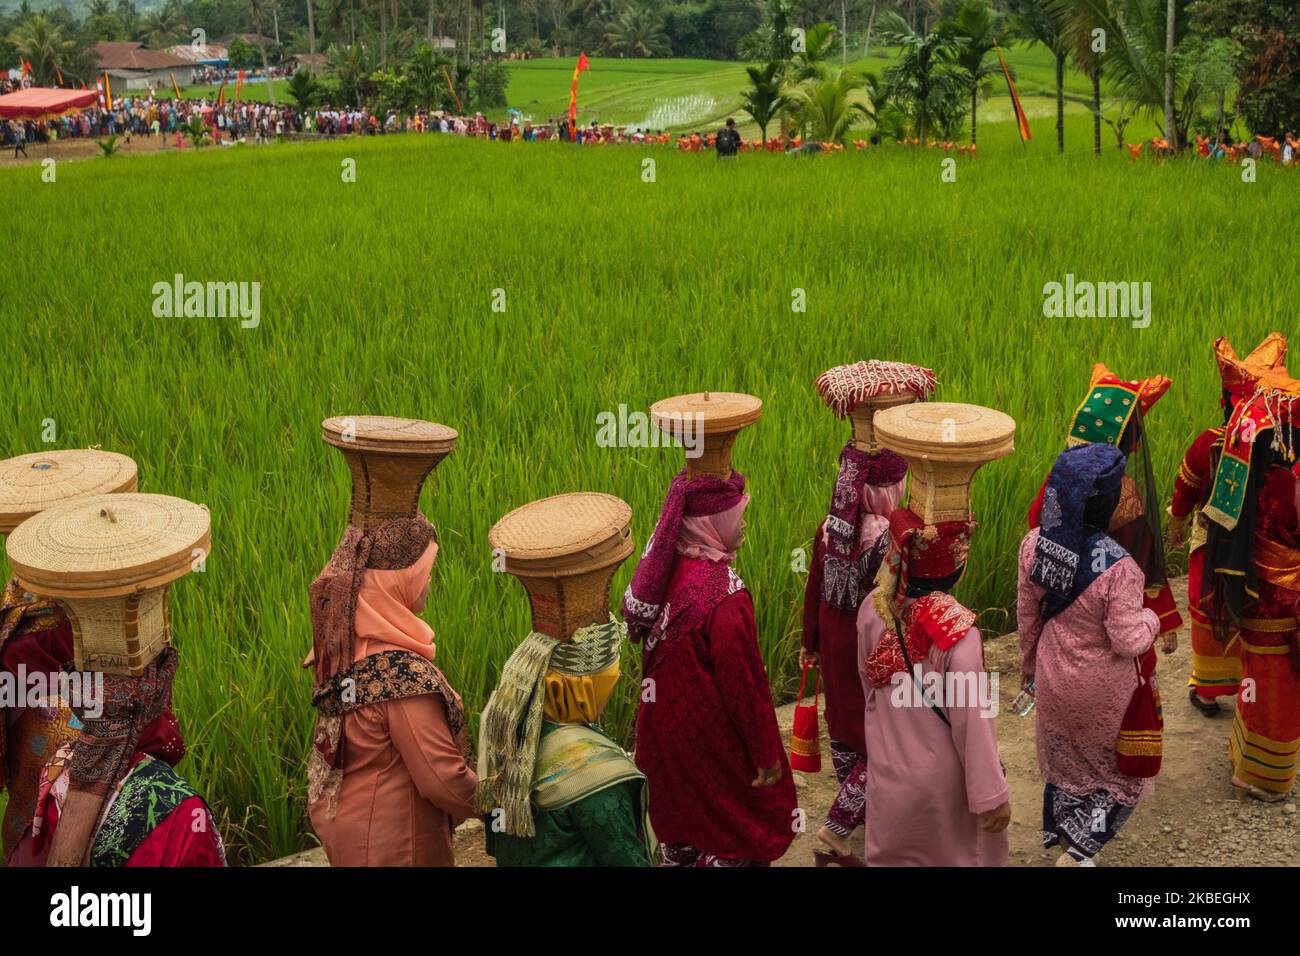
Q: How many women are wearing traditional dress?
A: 11